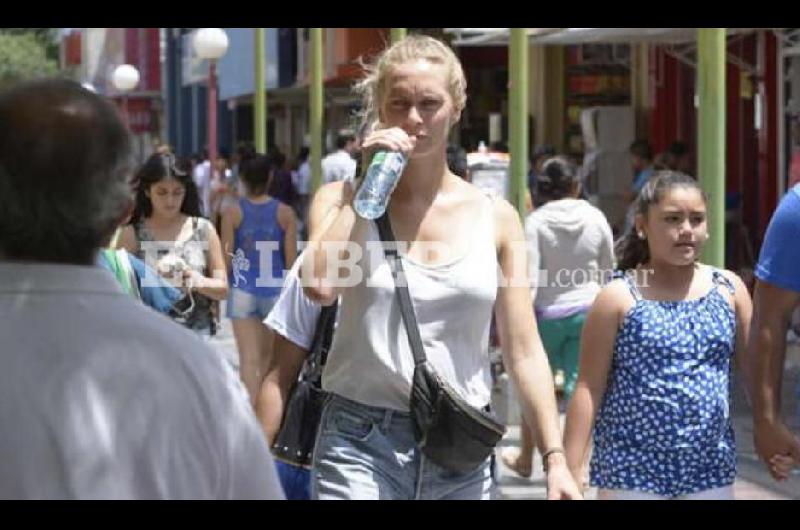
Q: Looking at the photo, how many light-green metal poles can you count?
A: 5